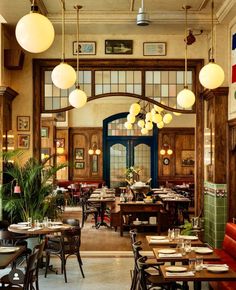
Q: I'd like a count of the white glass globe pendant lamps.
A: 5